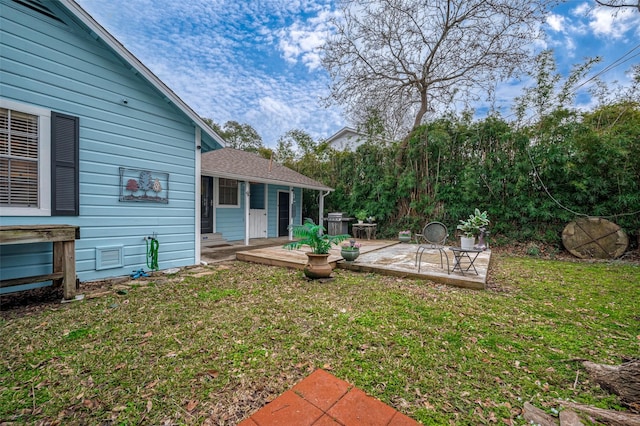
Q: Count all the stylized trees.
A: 3